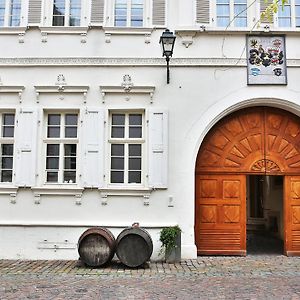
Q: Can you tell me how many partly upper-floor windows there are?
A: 5